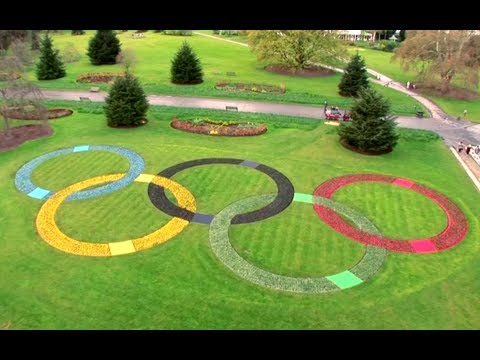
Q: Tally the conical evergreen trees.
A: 6